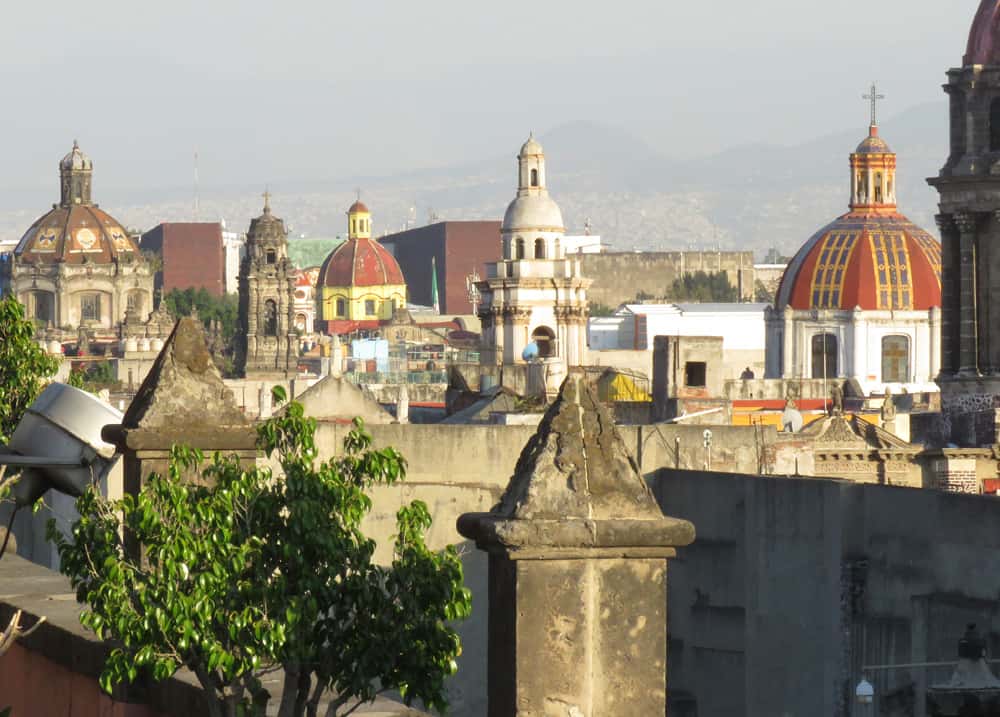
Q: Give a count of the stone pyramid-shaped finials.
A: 2